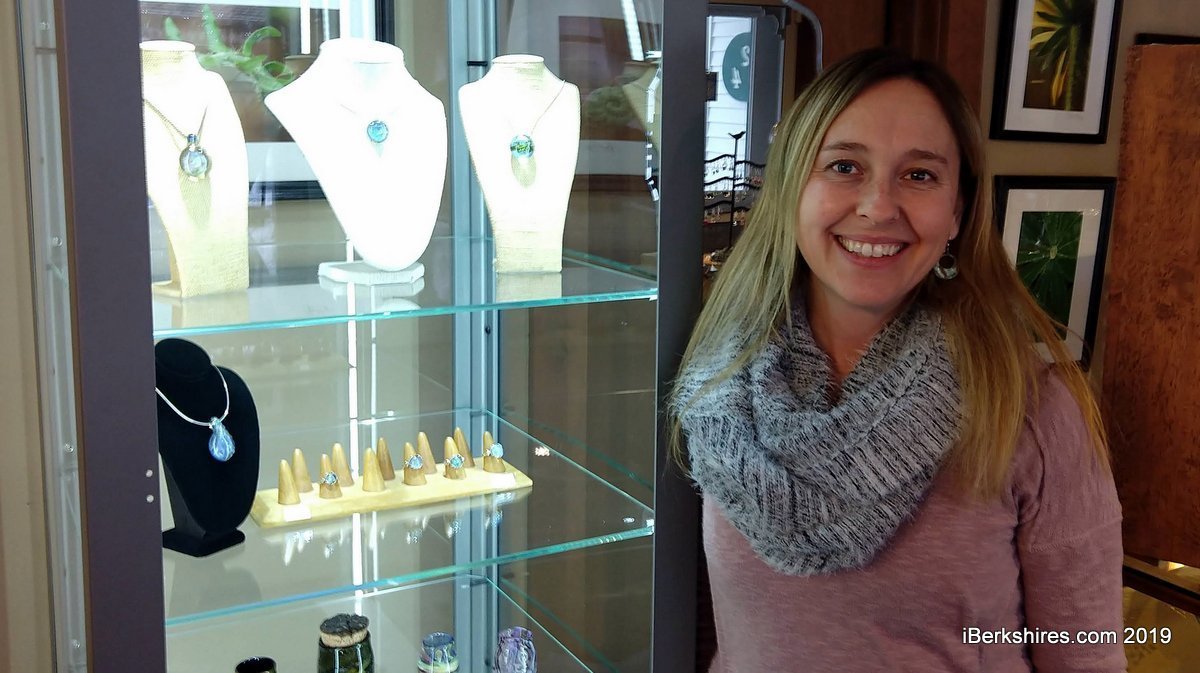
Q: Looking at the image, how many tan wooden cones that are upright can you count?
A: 11